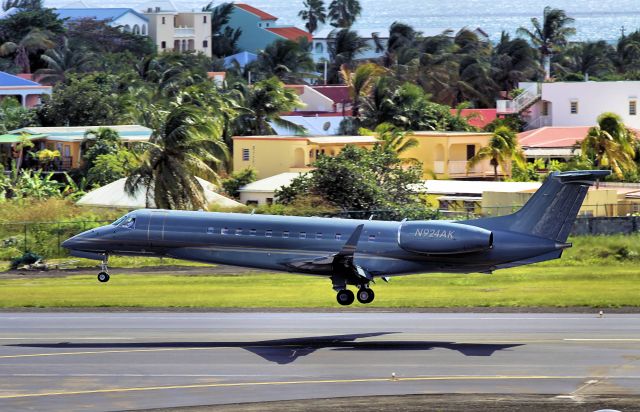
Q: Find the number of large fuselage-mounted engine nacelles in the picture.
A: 1